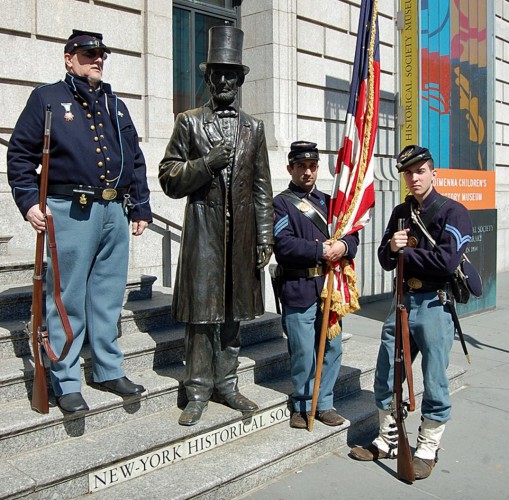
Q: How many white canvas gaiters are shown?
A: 2